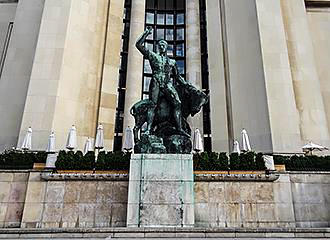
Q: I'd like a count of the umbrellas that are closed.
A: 9